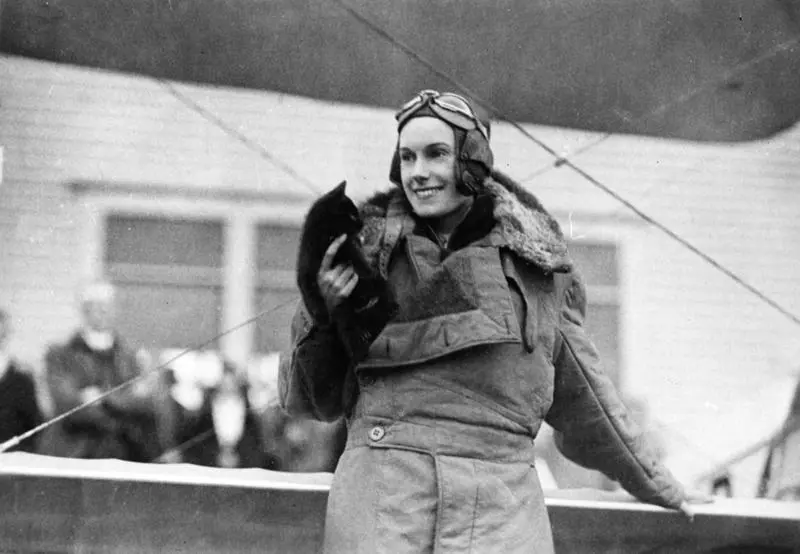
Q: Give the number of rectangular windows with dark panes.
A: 3